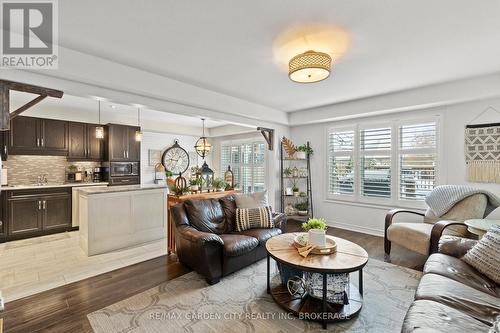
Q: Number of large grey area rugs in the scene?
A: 1